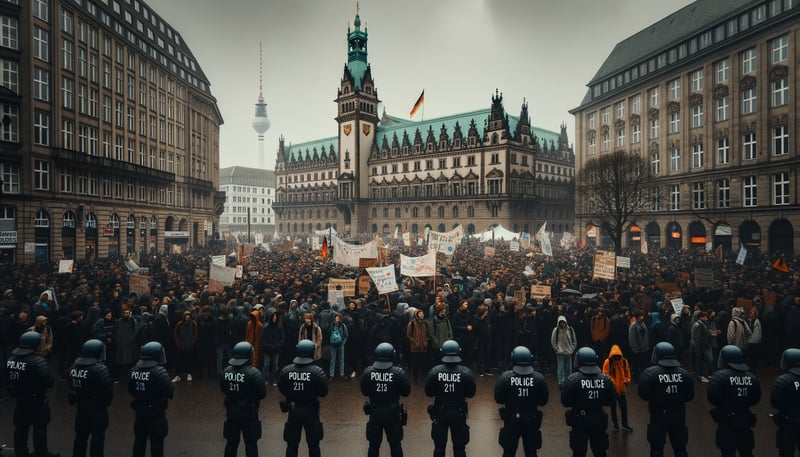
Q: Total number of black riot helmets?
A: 12